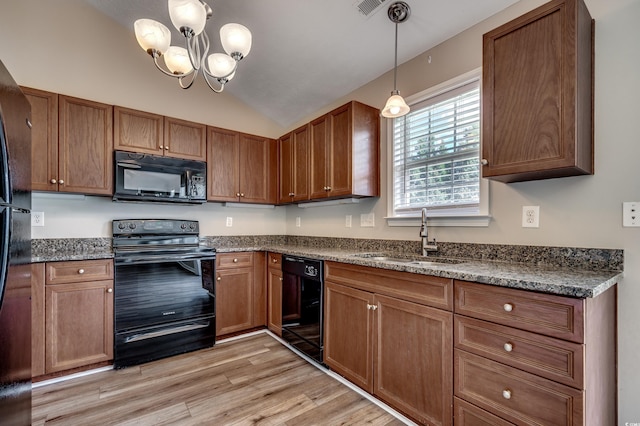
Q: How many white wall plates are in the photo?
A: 7